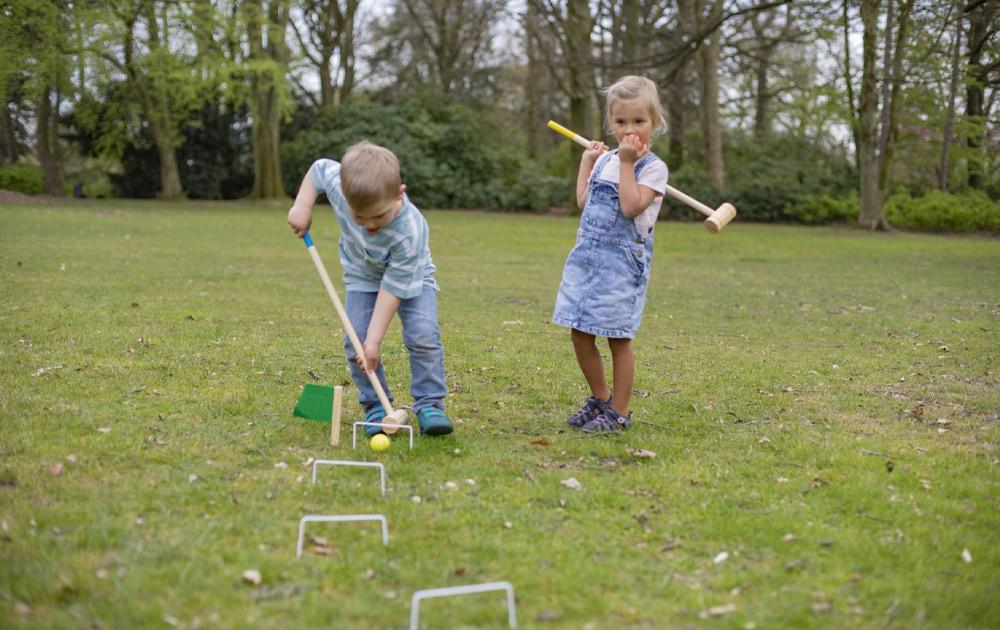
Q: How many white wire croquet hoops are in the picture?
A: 4